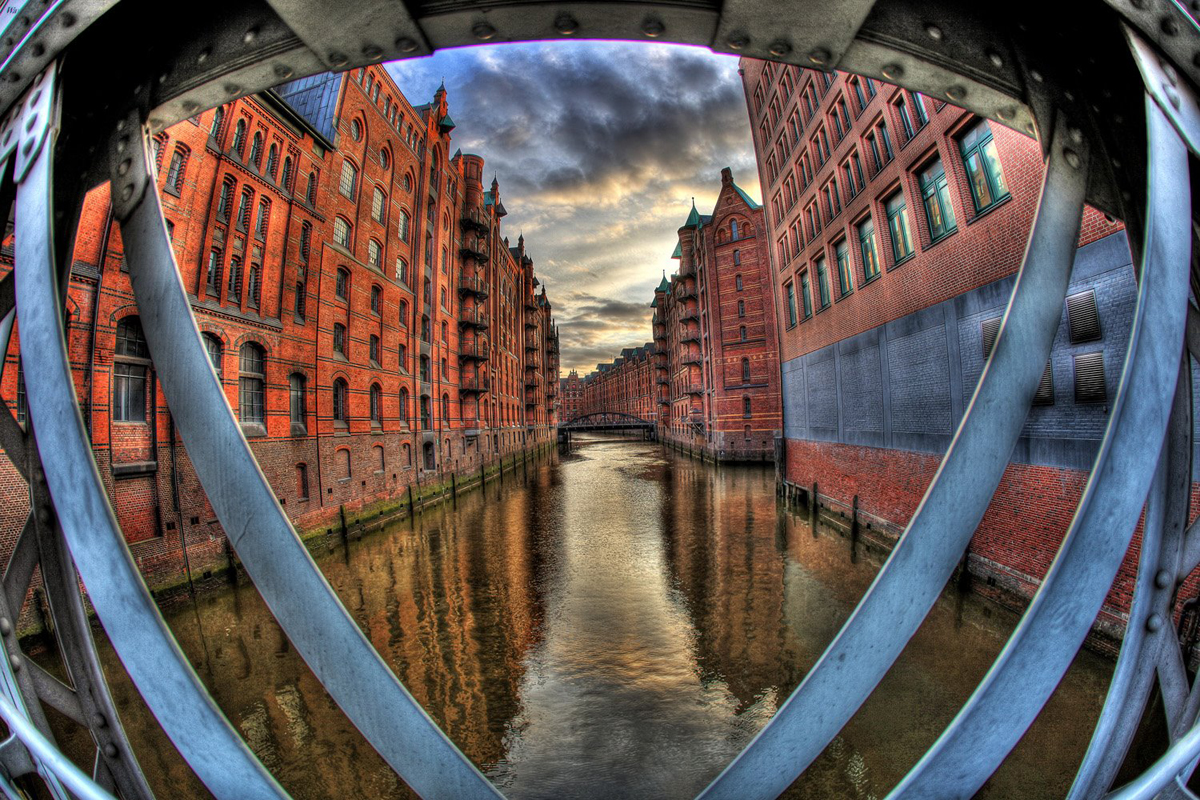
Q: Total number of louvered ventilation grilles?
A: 4